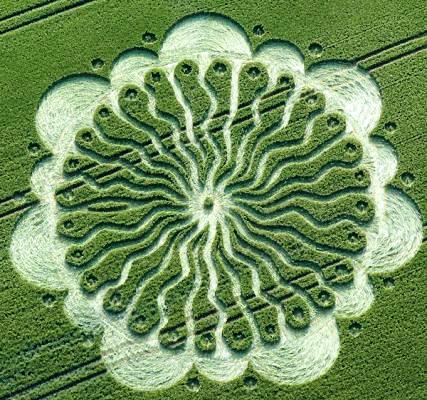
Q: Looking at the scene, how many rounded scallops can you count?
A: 14